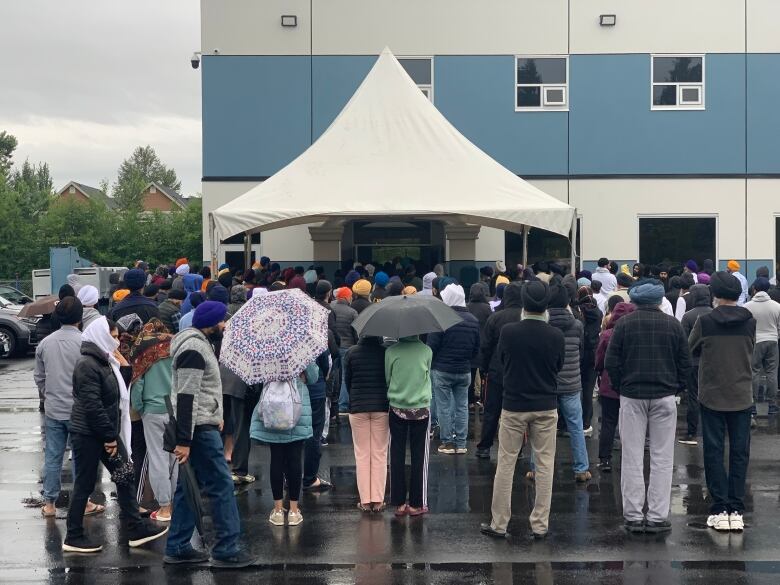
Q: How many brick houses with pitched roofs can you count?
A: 2